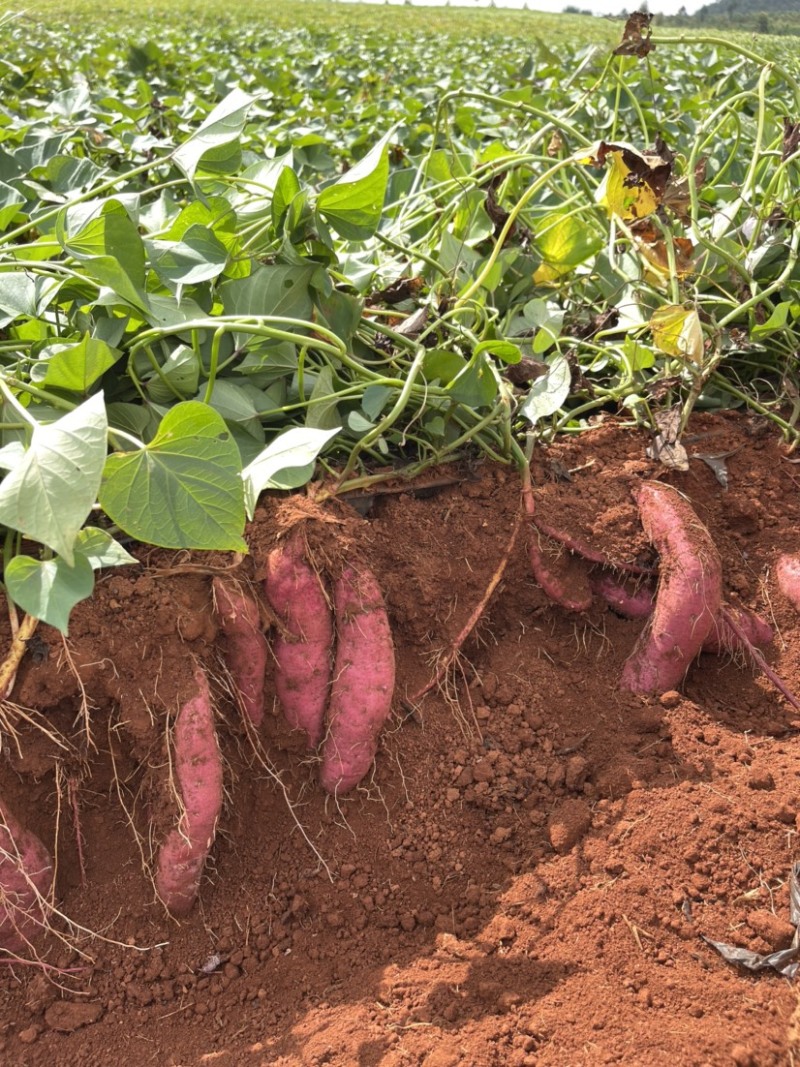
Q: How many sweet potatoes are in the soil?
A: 10